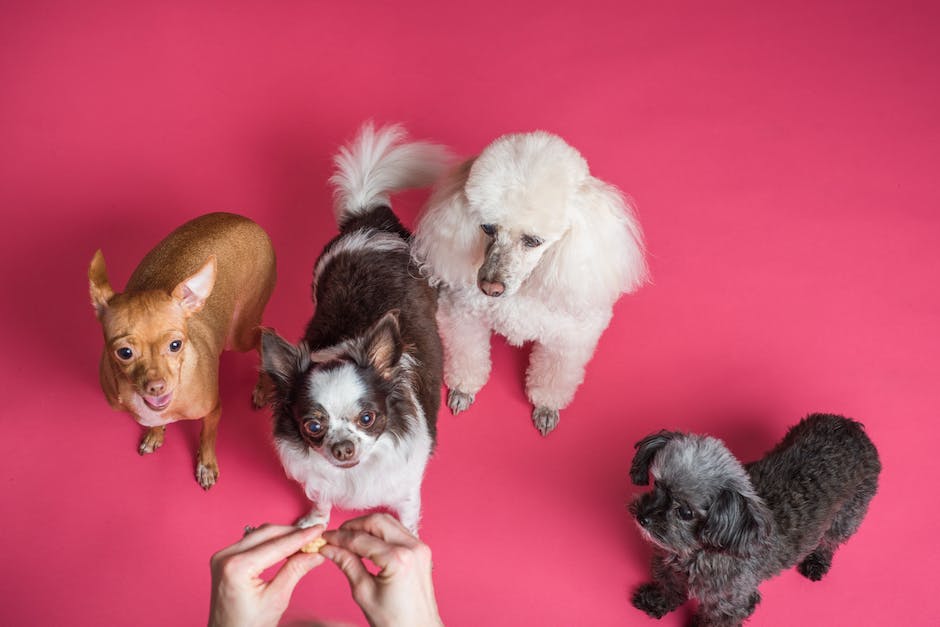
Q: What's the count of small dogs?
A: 4